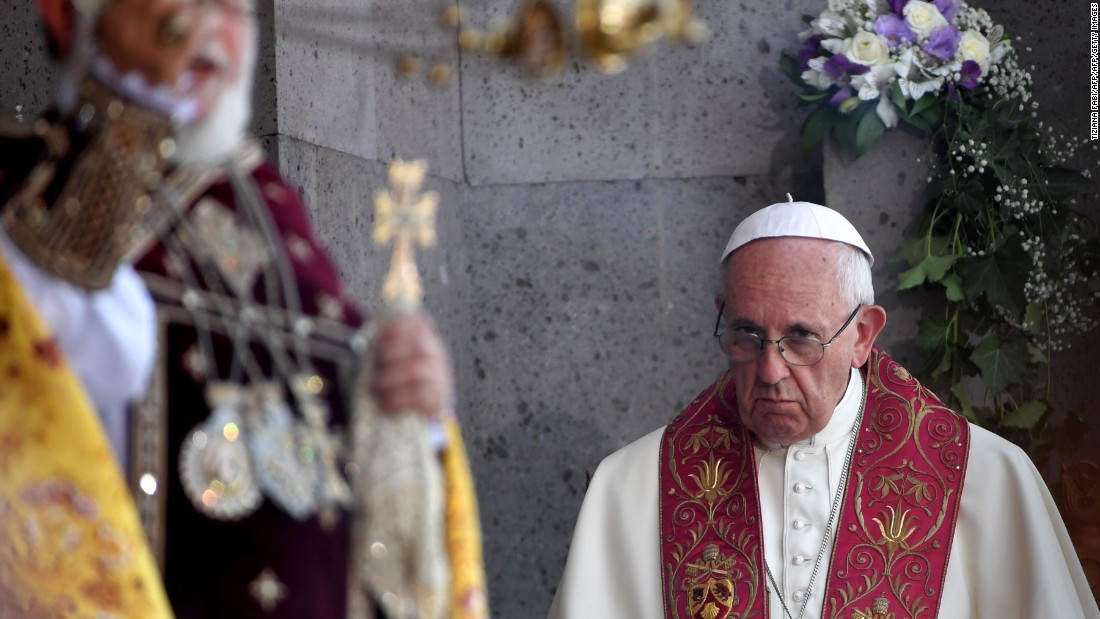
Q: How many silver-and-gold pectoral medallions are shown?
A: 3